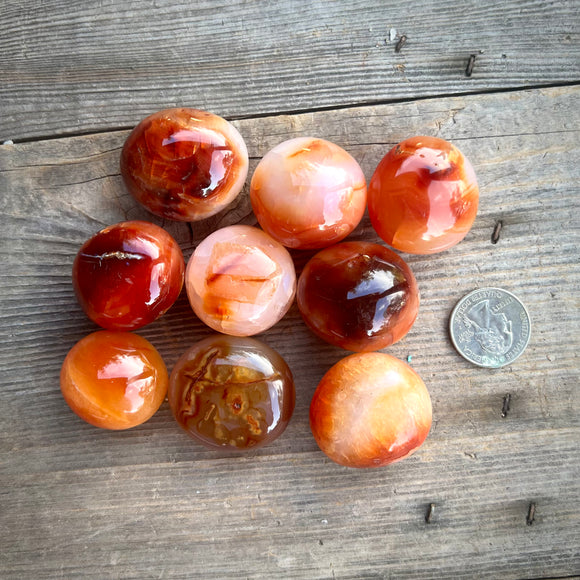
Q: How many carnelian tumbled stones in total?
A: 9